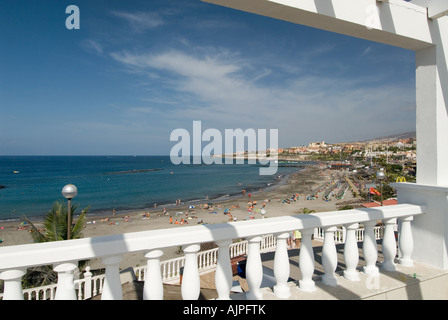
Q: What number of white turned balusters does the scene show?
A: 14